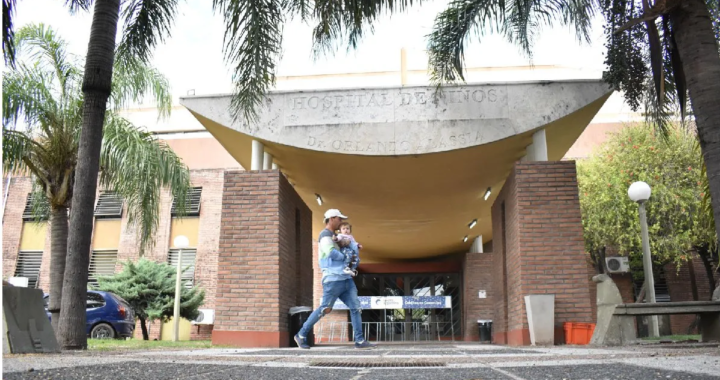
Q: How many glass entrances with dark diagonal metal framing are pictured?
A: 1